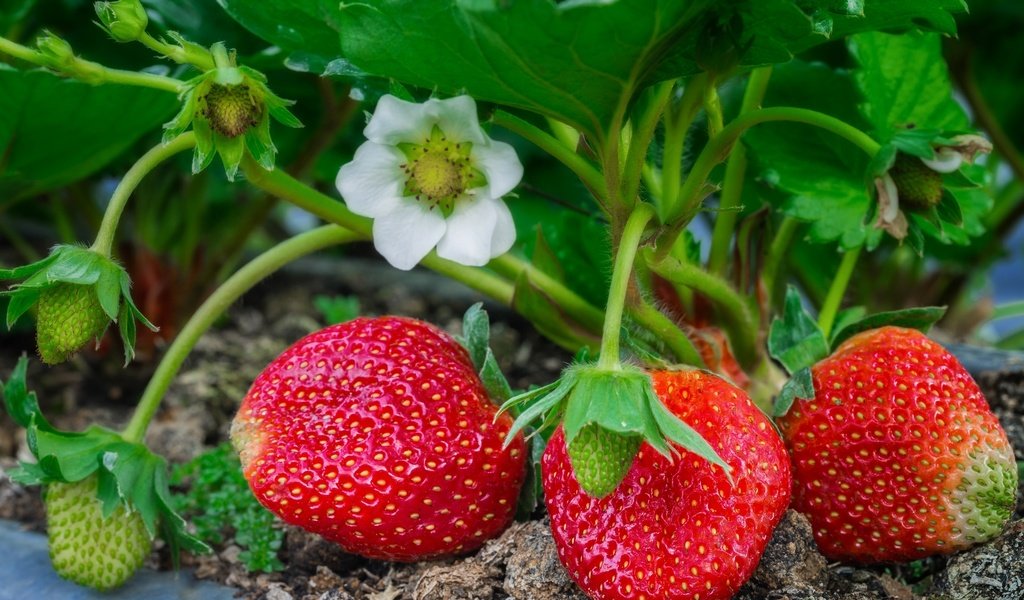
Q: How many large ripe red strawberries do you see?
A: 3